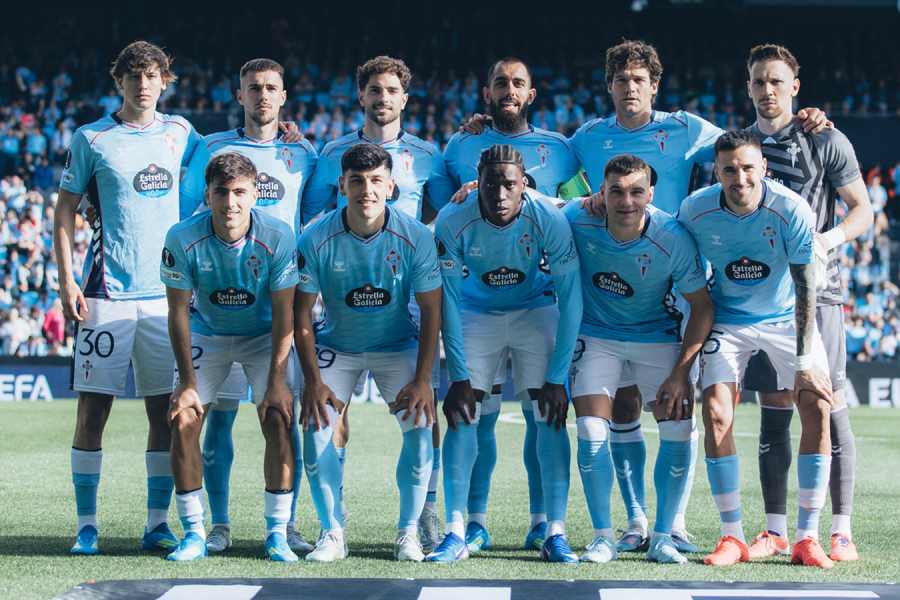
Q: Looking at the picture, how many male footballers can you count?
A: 11